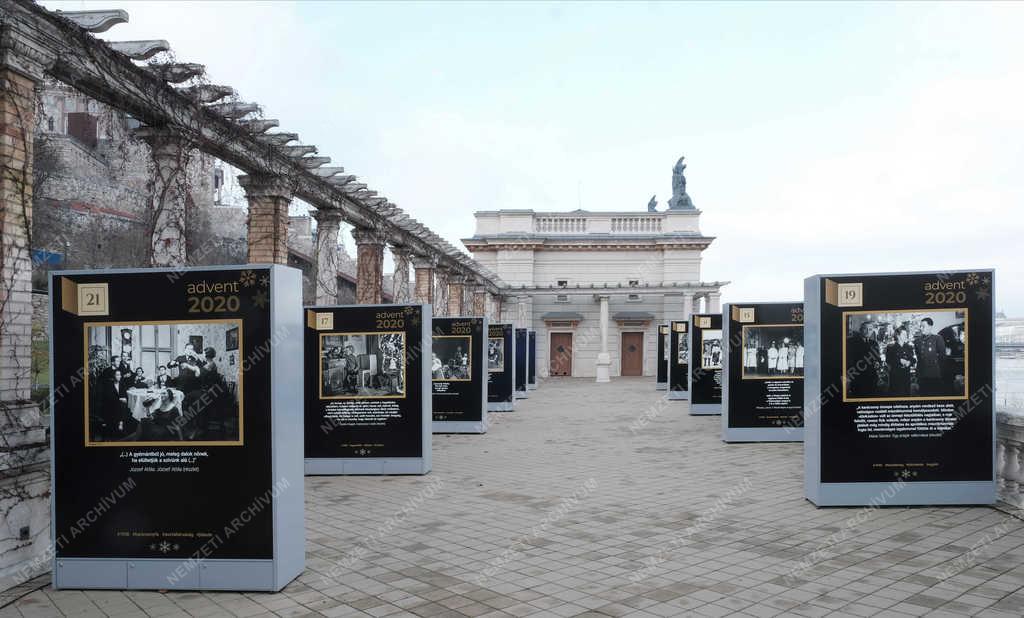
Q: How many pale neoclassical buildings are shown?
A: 1